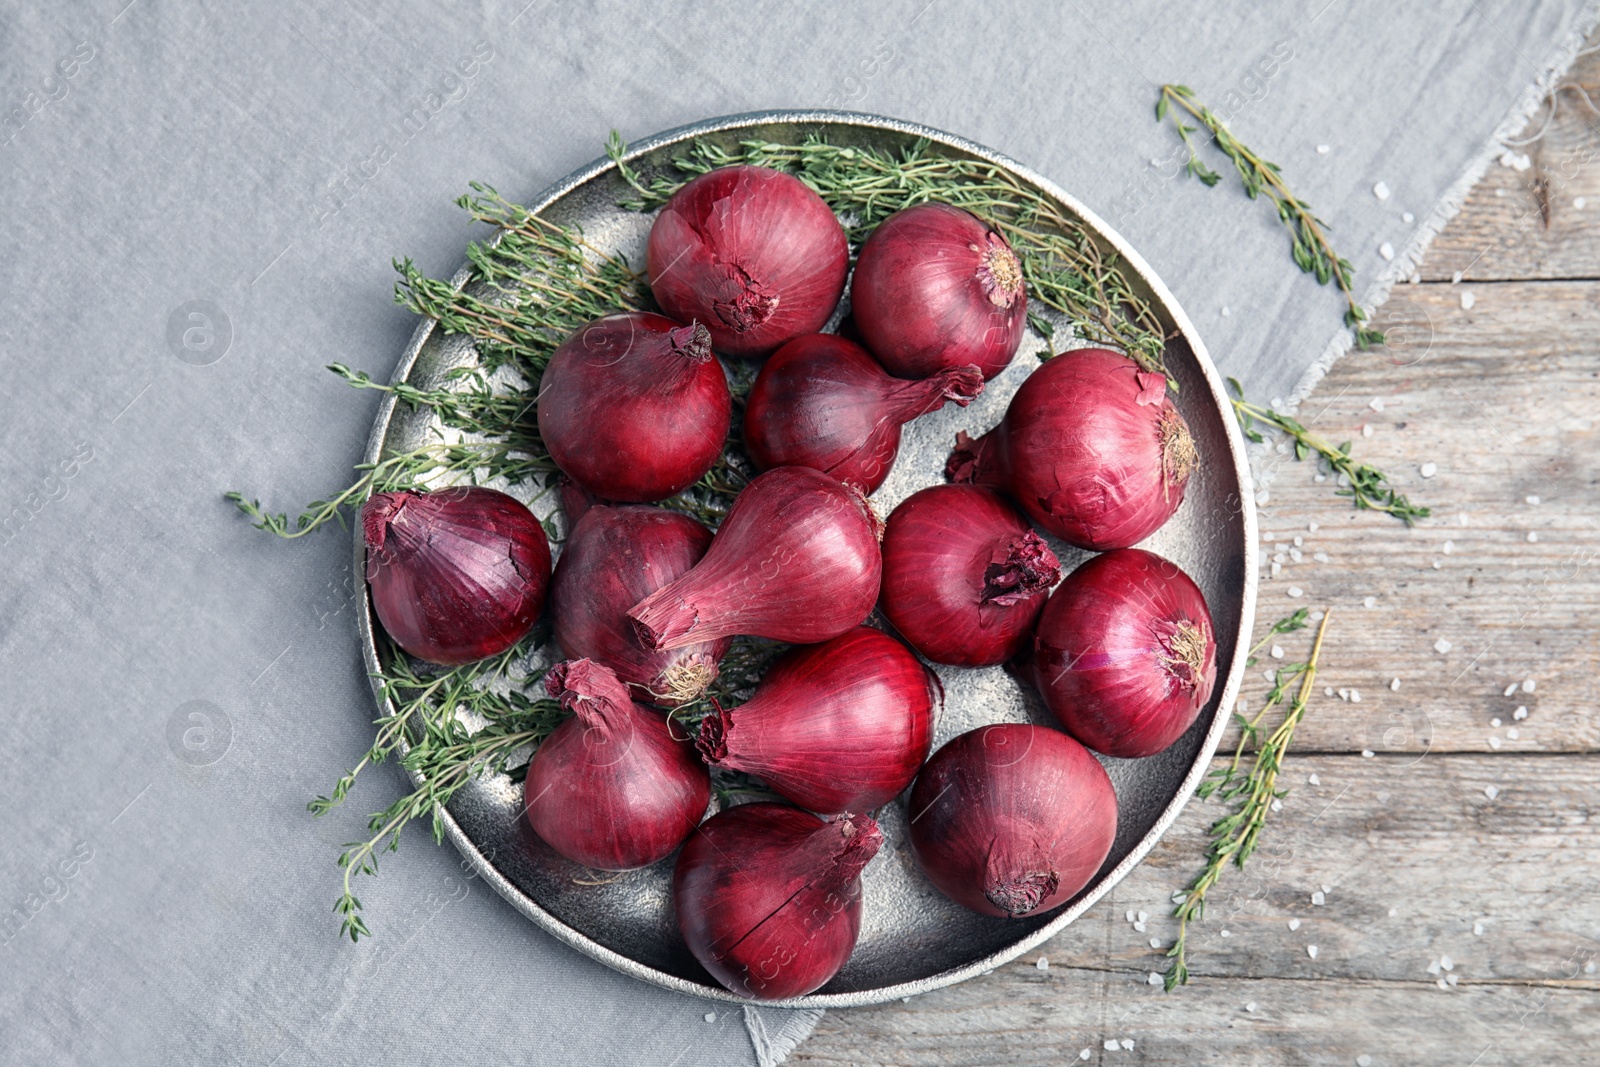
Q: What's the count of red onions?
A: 14